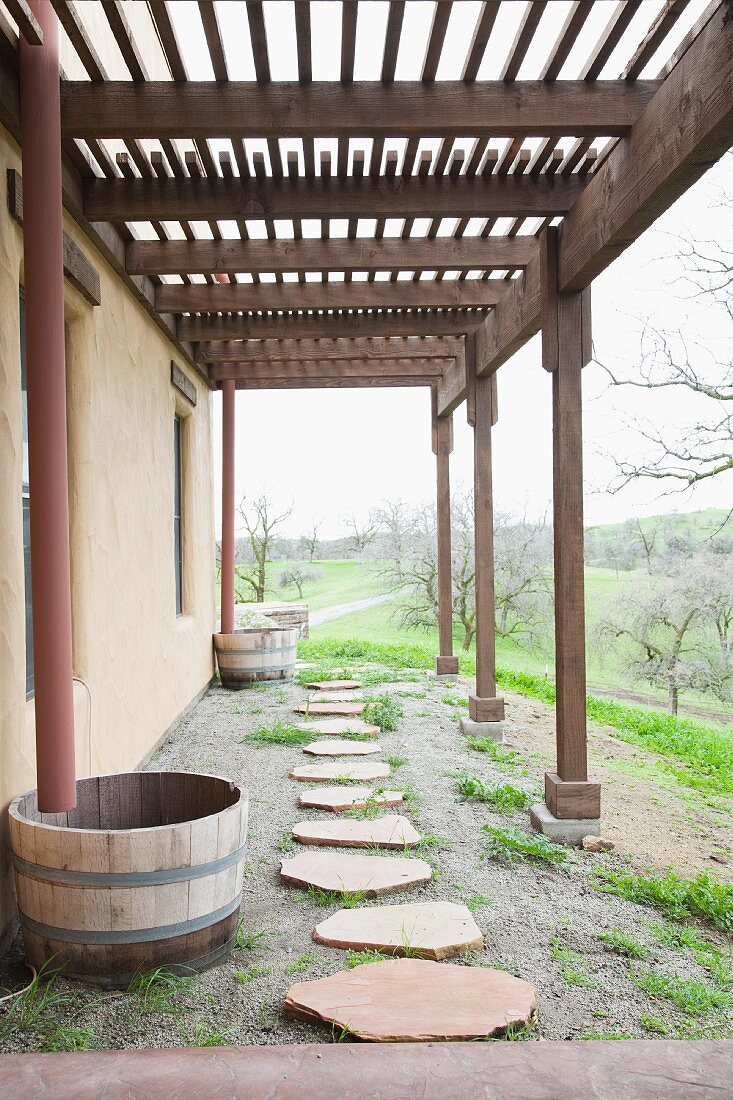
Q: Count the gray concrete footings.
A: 3